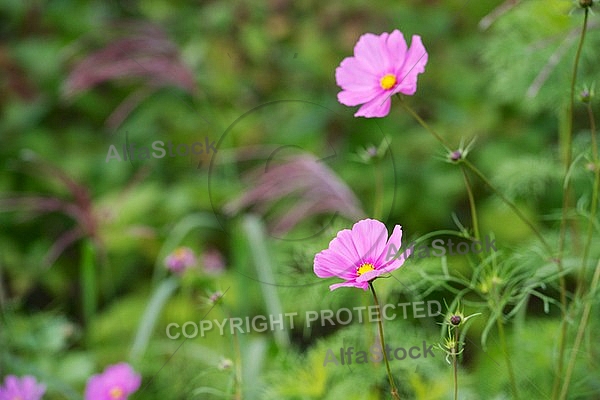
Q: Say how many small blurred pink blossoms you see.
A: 4